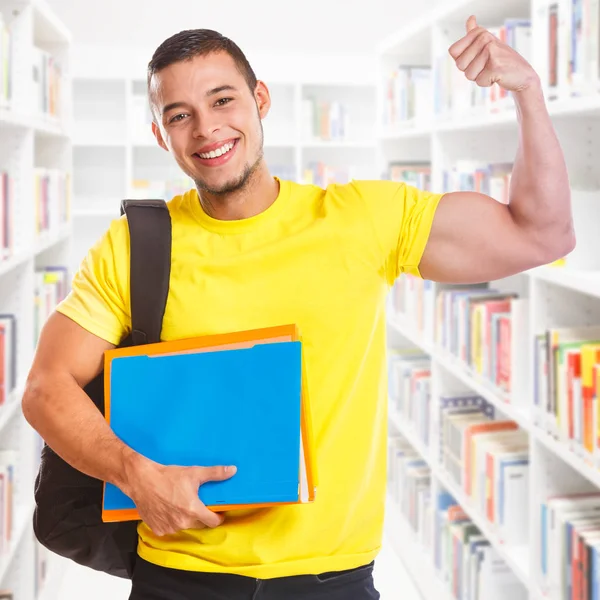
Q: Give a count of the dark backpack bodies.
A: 1